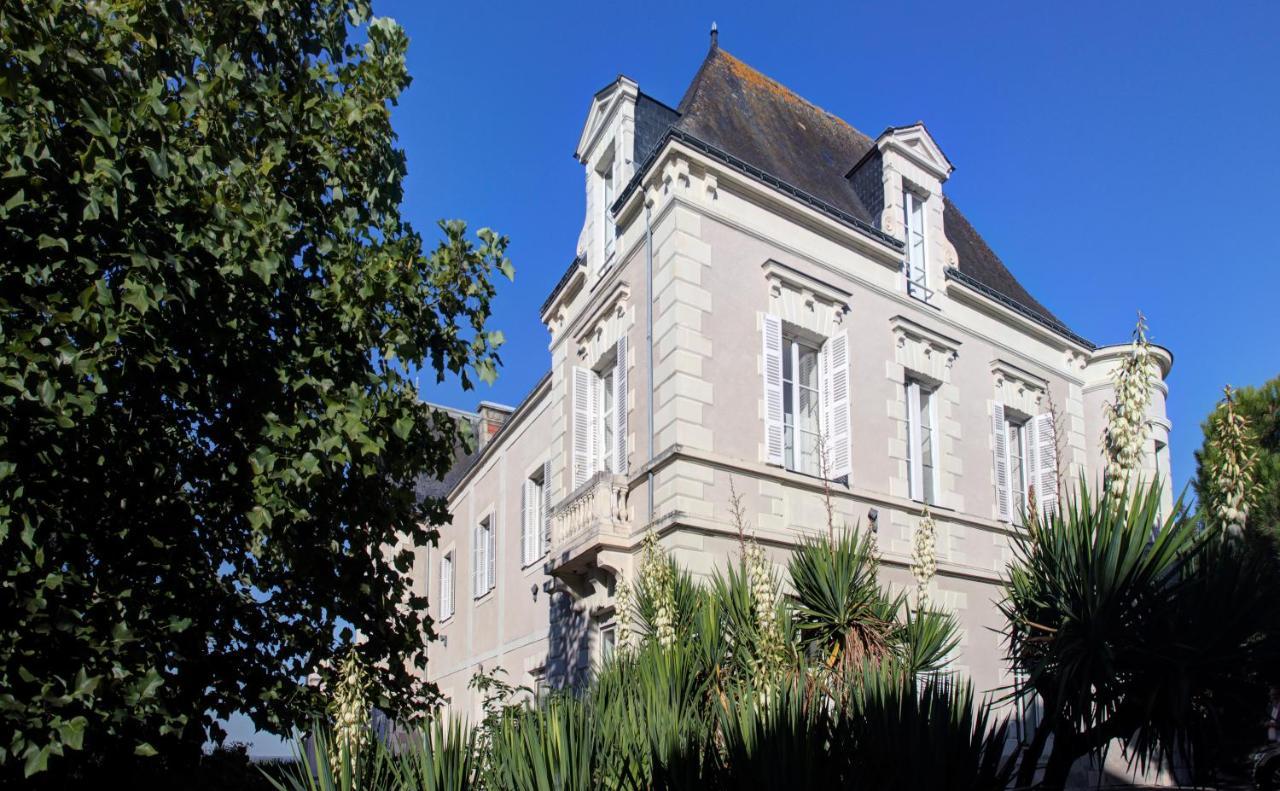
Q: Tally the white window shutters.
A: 12